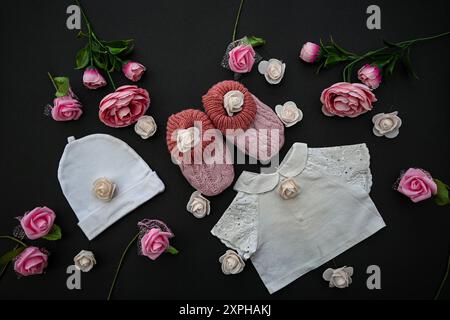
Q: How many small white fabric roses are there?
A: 12